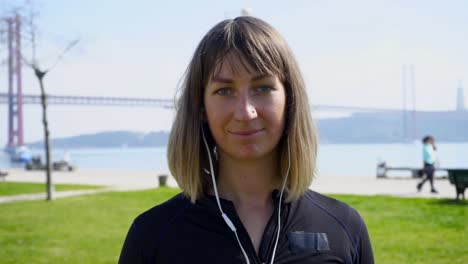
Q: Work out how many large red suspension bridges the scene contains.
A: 1